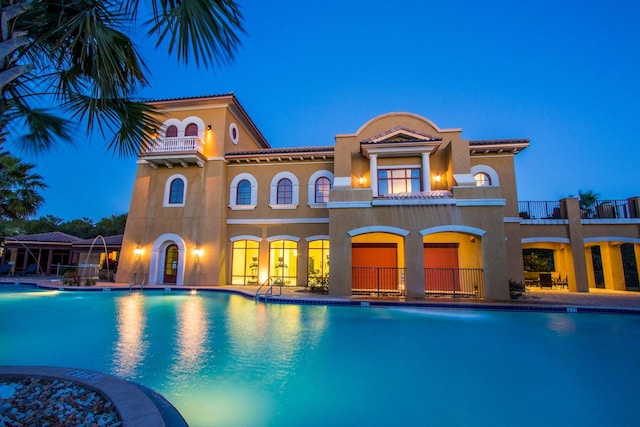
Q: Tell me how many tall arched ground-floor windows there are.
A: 3